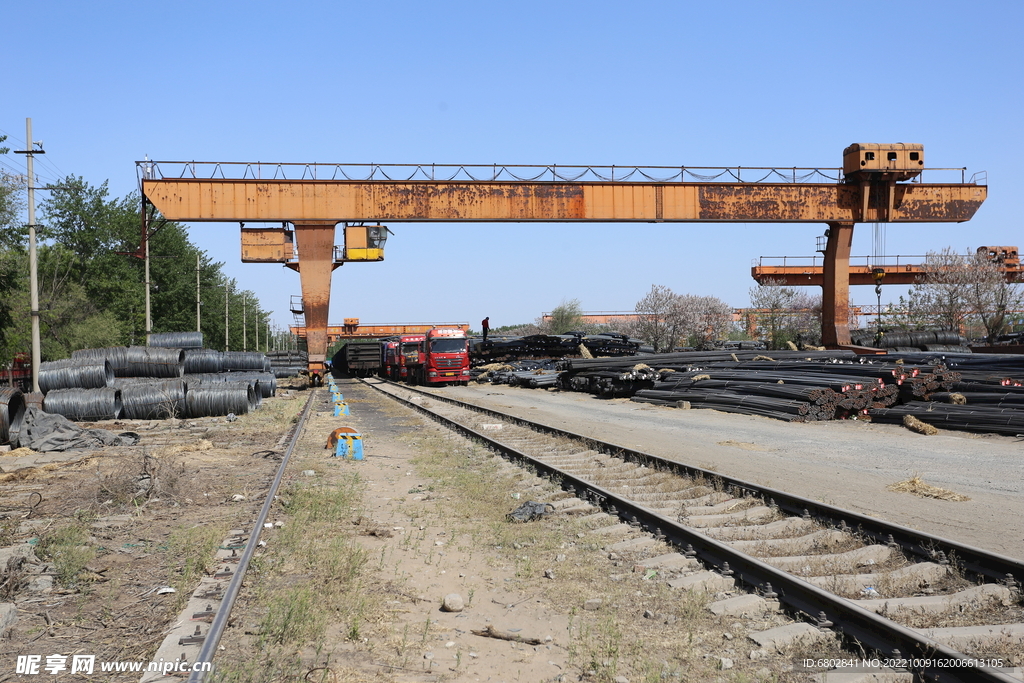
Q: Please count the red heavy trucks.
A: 3